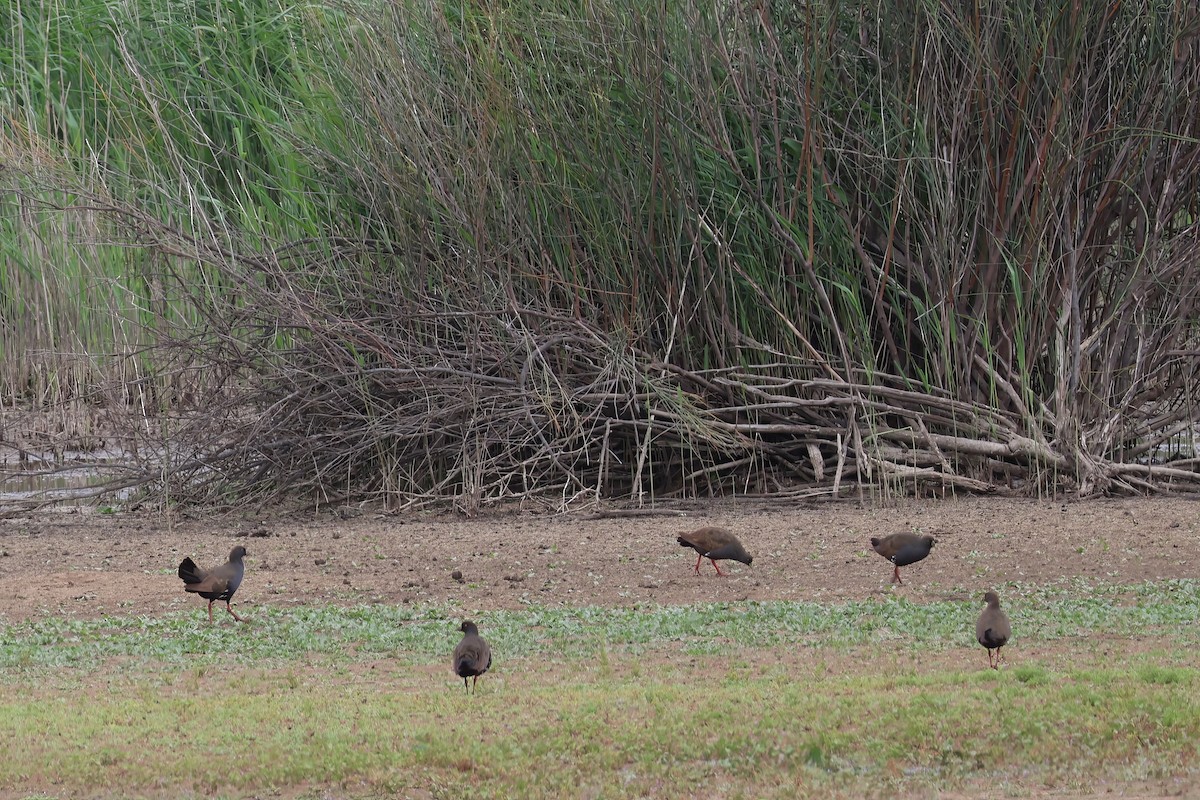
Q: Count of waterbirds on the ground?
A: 5